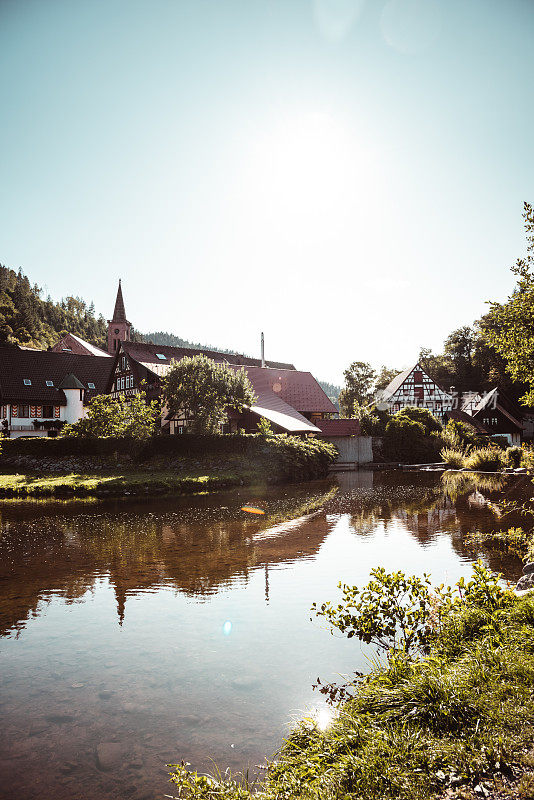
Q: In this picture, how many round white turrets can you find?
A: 1